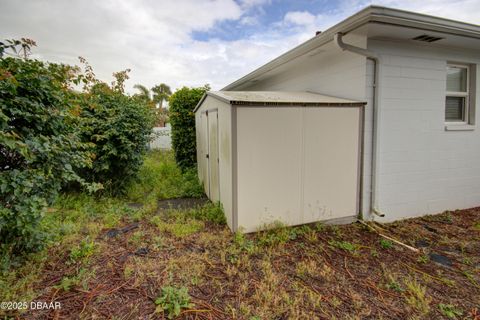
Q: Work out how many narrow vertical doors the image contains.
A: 2